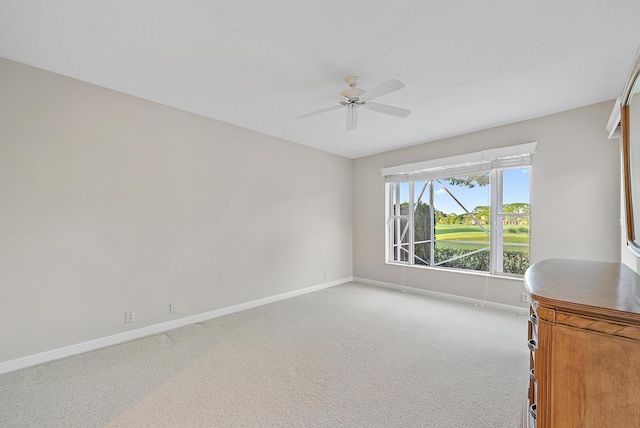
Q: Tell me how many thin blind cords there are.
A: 2